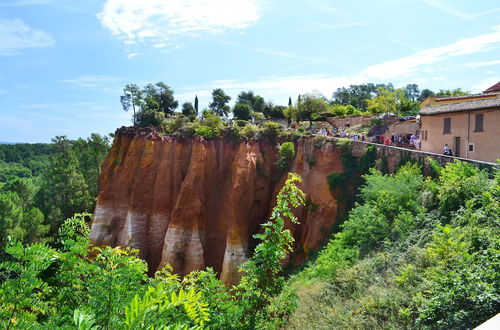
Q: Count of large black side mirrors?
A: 0